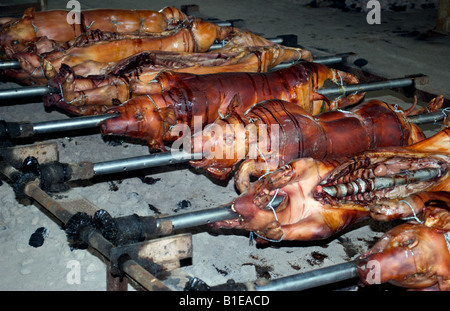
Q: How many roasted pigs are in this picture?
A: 7